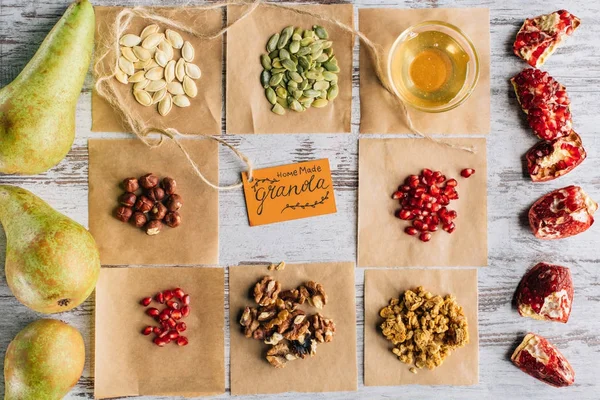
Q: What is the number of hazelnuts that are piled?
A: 12